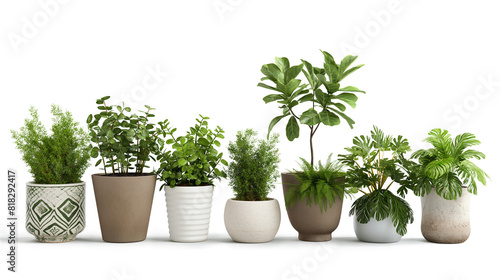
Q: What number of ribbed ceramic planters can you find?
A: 1